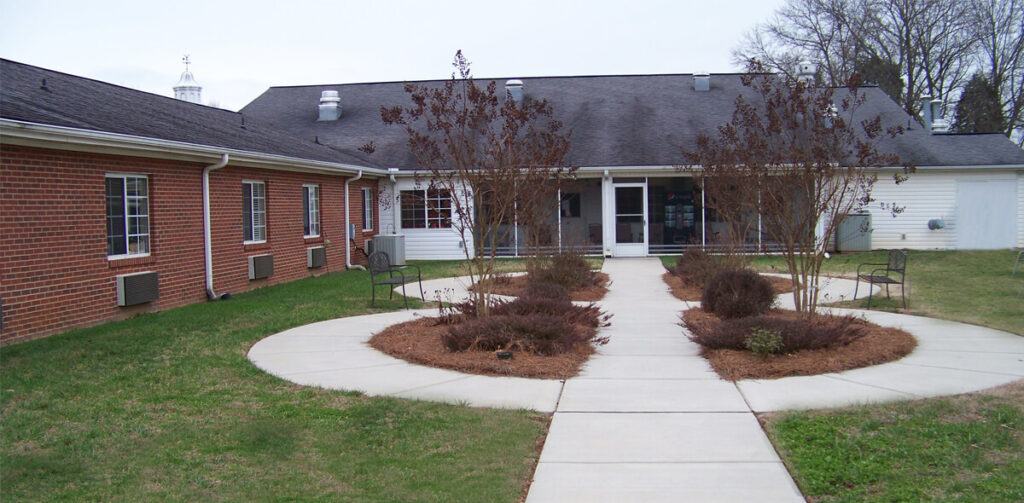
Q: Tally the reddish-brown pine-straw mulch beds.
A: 4